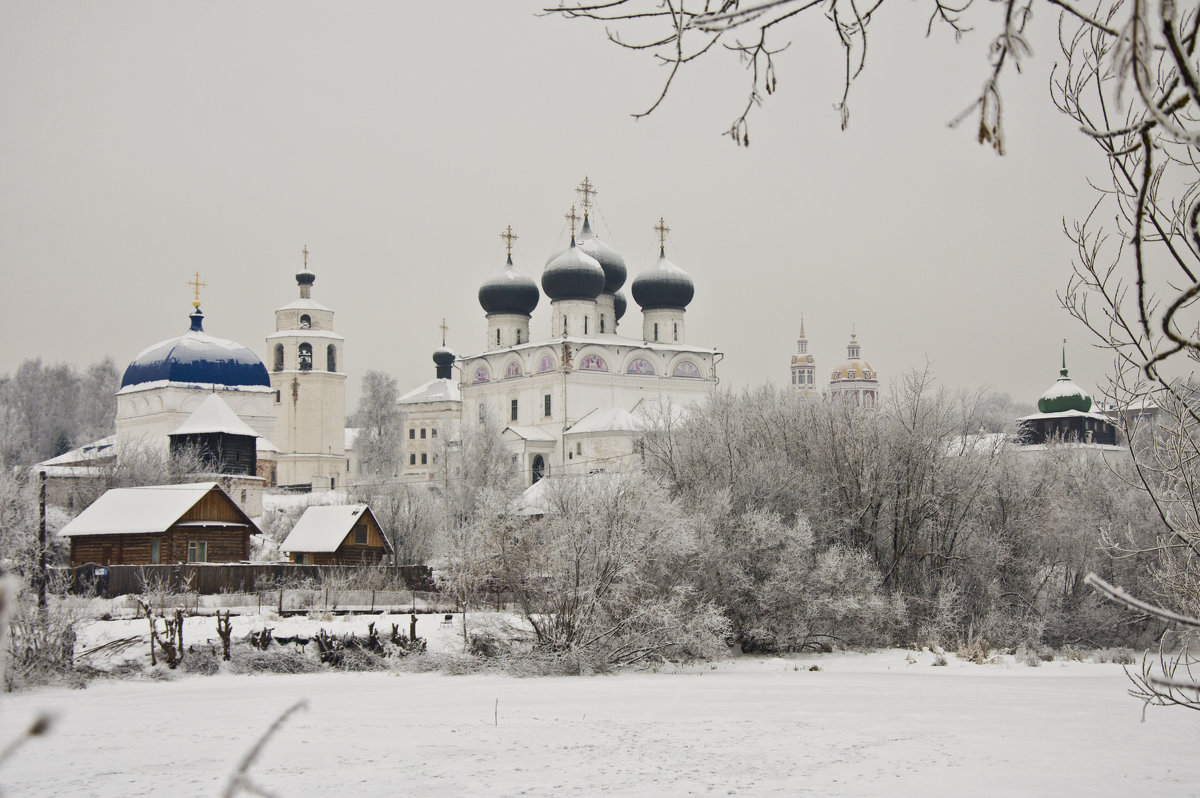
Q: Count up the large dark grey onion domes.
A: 5